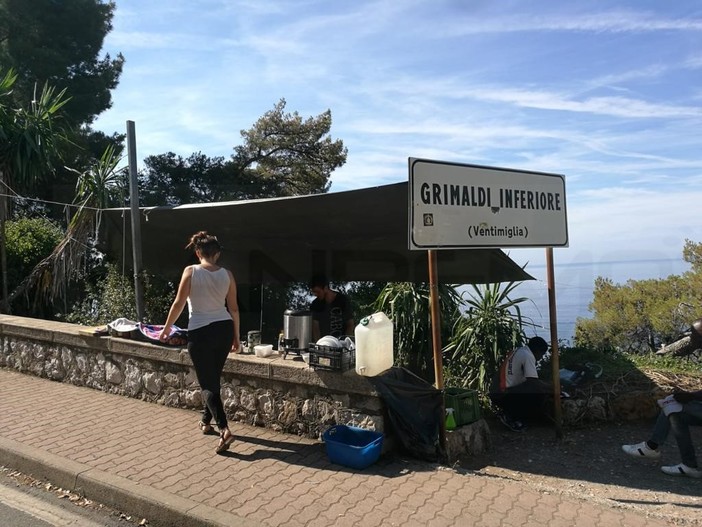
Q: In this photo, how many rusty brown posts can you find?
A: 2